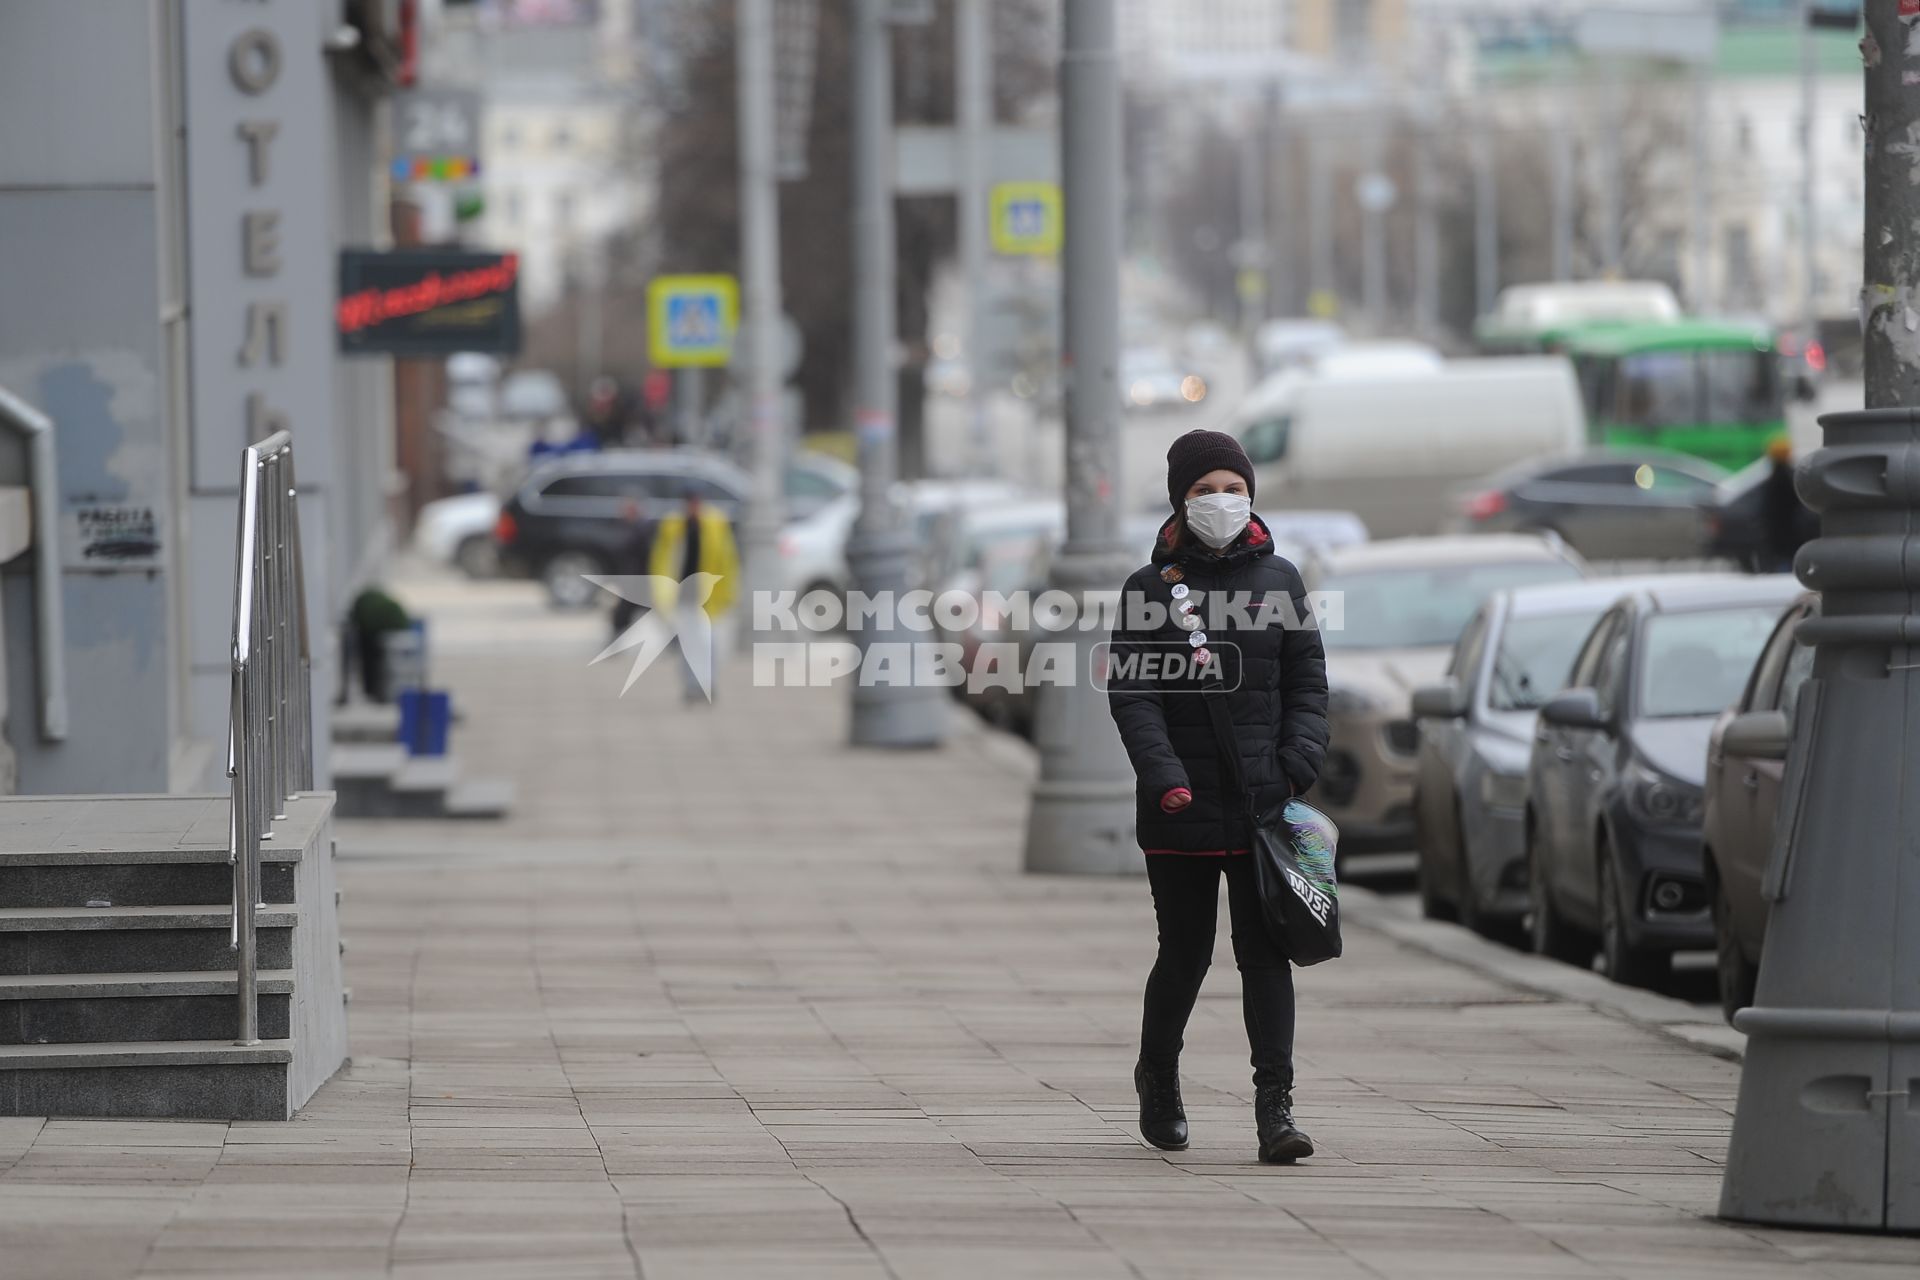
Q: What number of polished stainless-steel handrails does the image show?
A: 1